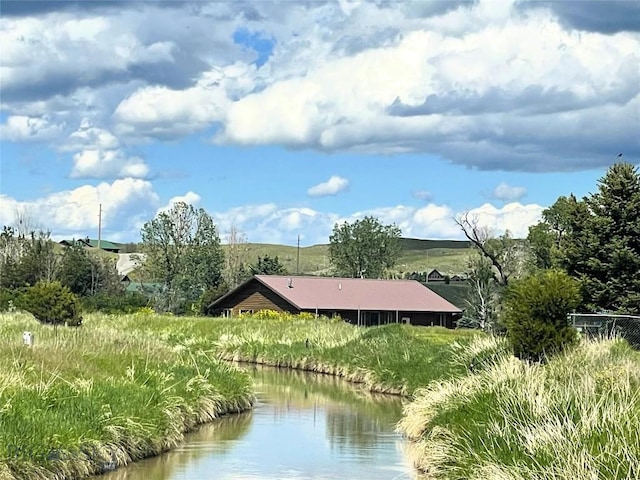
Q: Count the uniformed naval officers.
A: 0